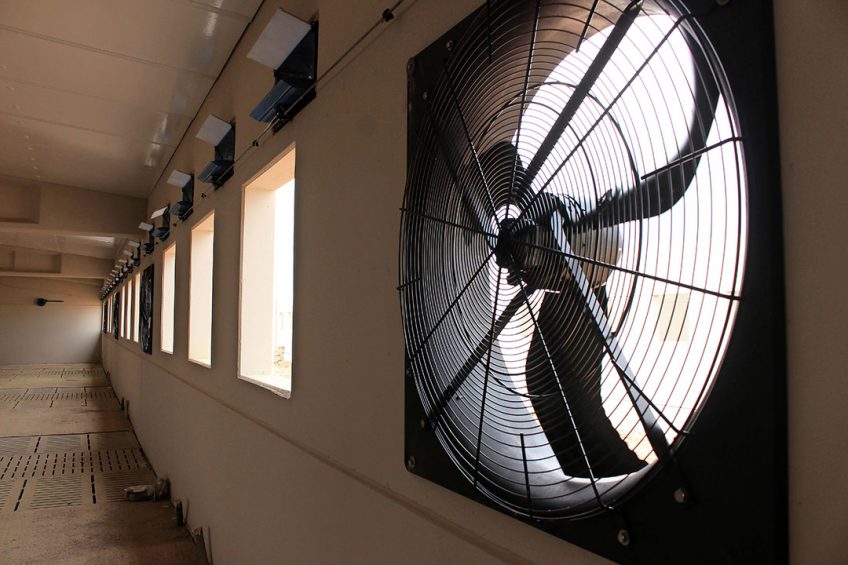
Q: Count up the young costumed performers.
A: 0